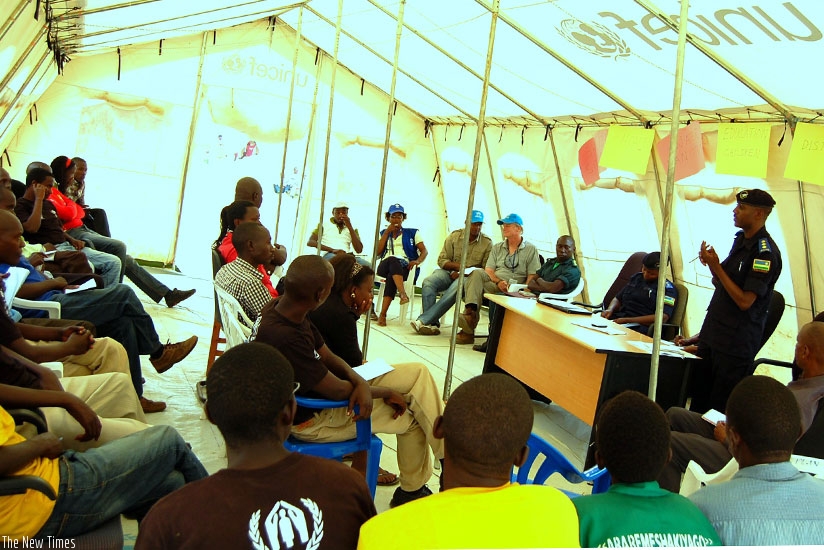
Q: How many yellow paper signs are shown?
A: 3